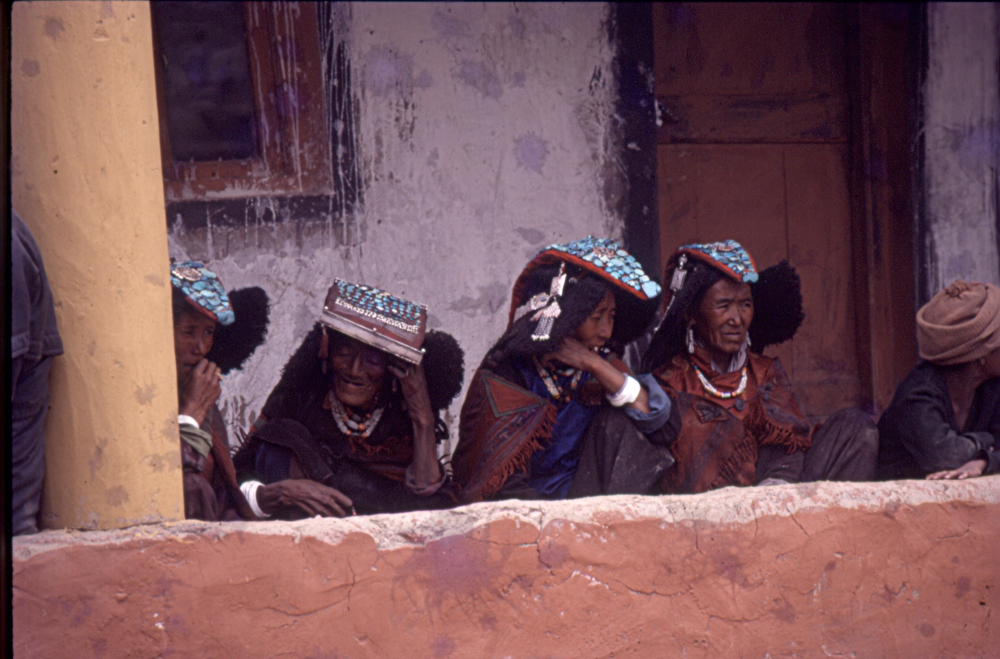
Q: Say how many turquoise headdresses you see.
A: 4